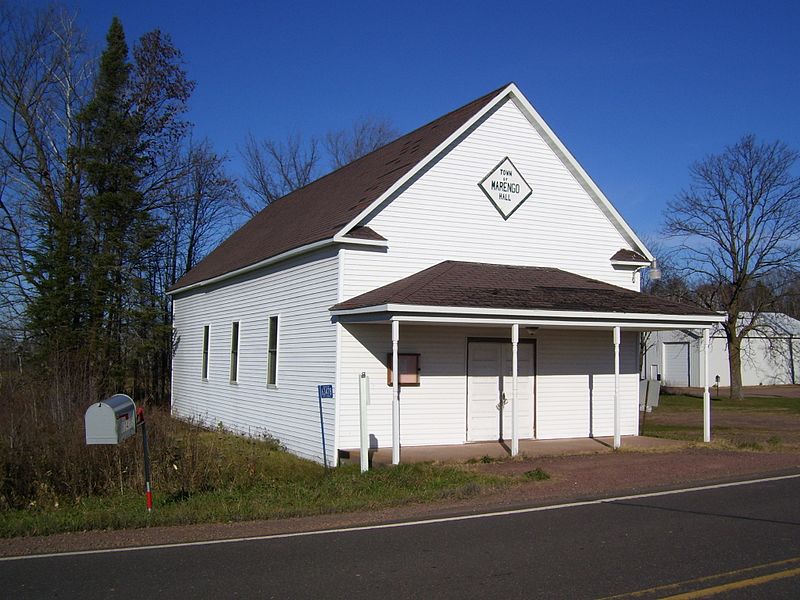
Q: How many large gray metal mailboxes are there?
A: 1